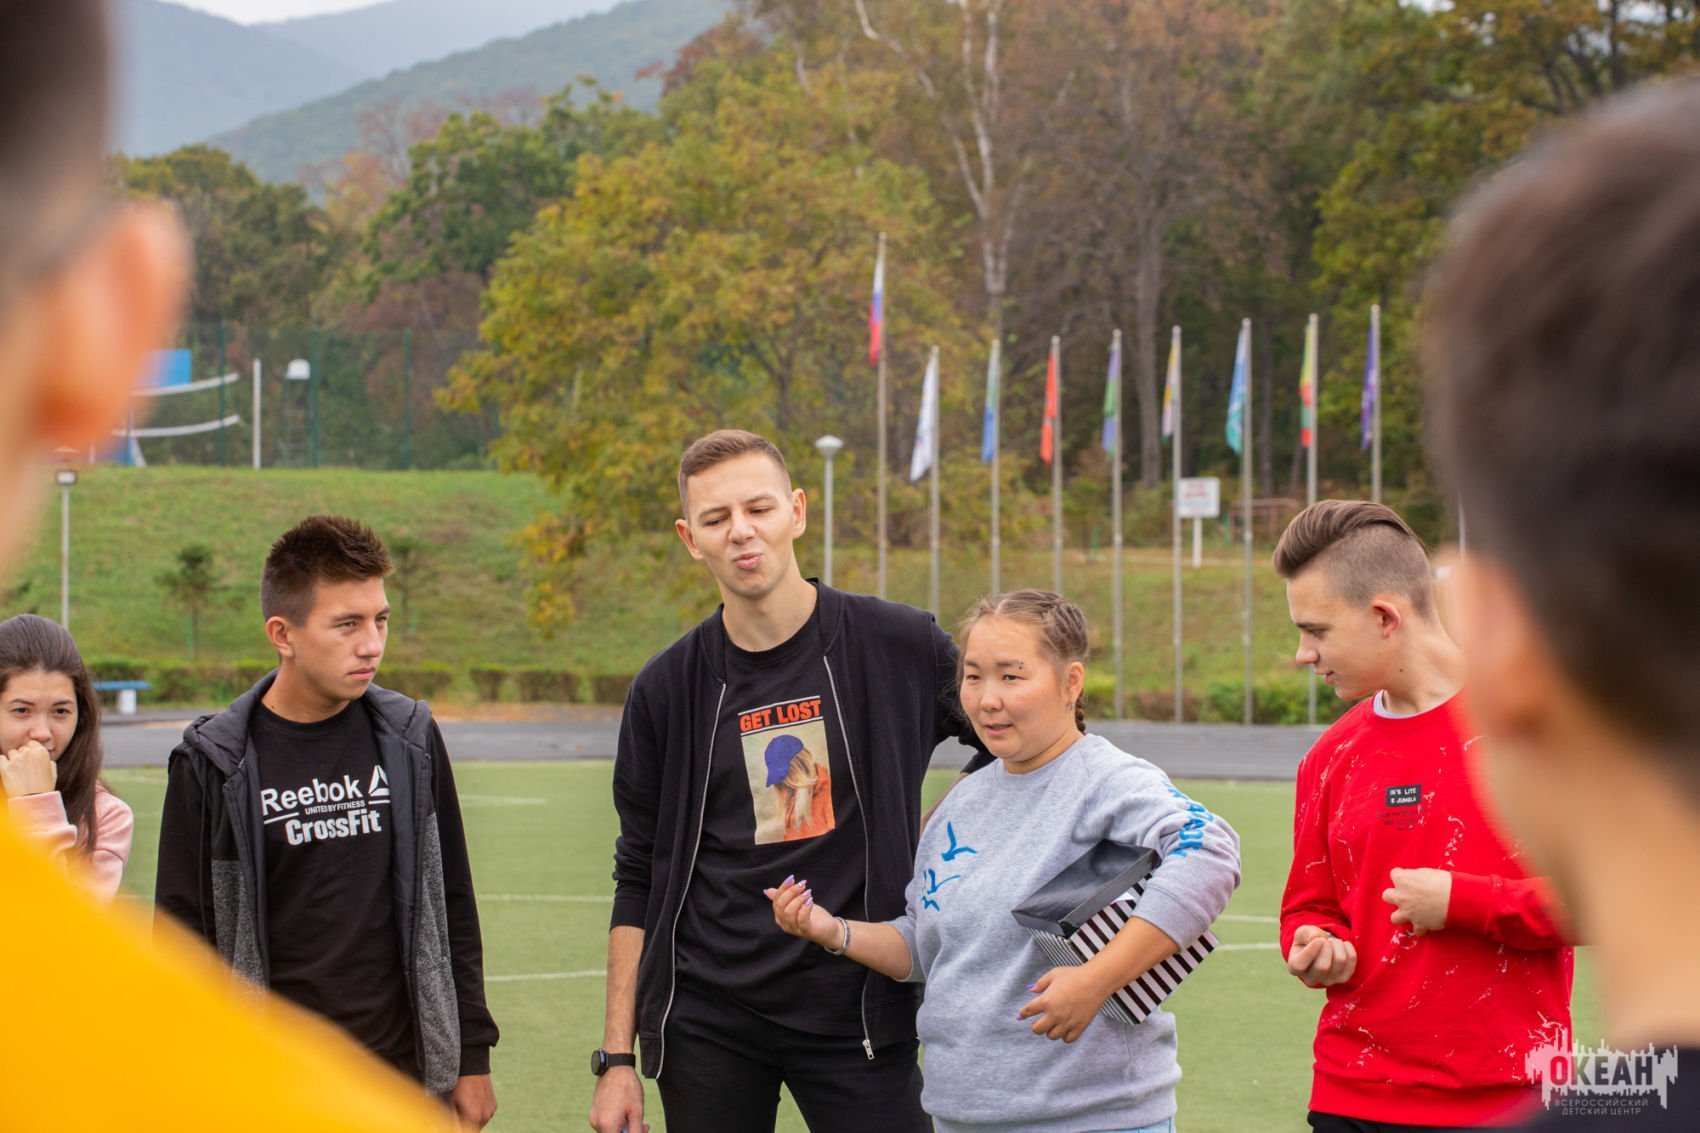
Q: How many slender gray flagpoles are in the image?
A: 9